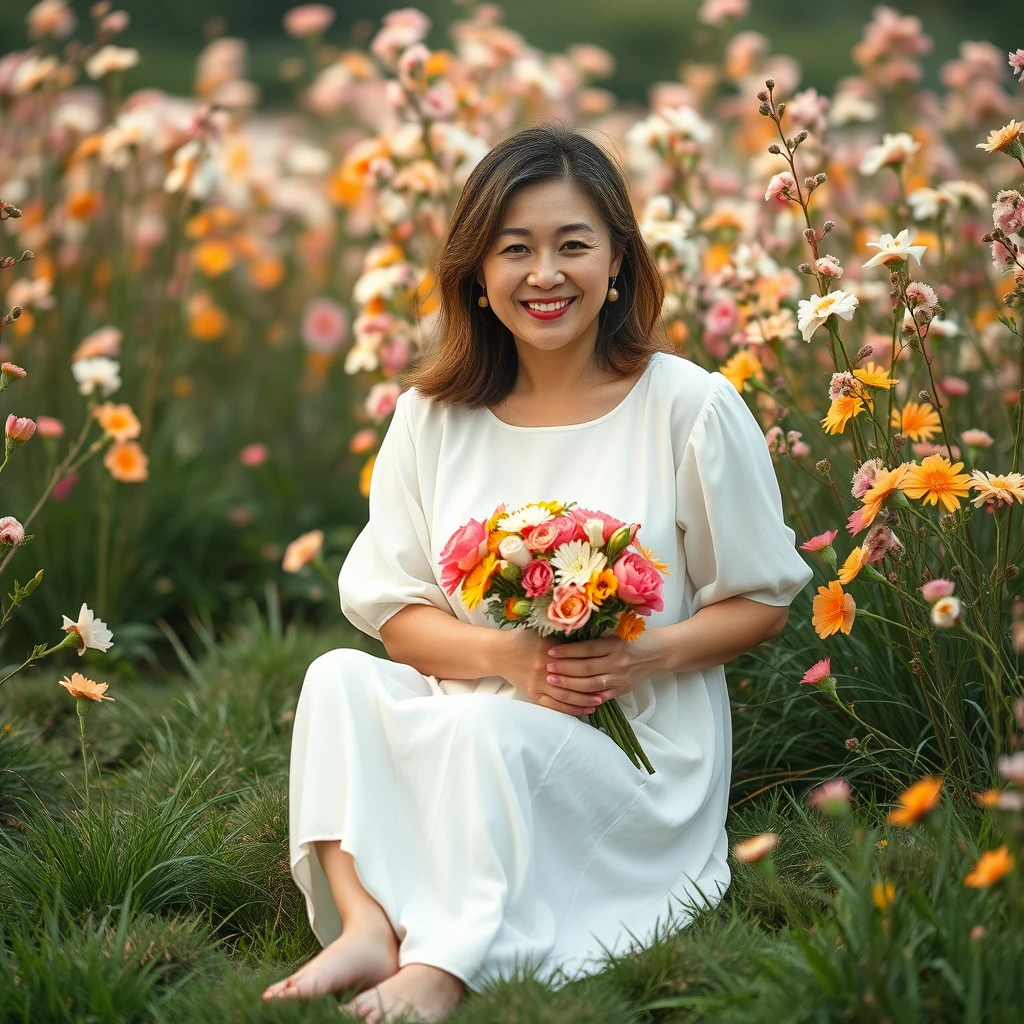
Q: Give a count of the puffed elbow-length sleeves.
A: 2